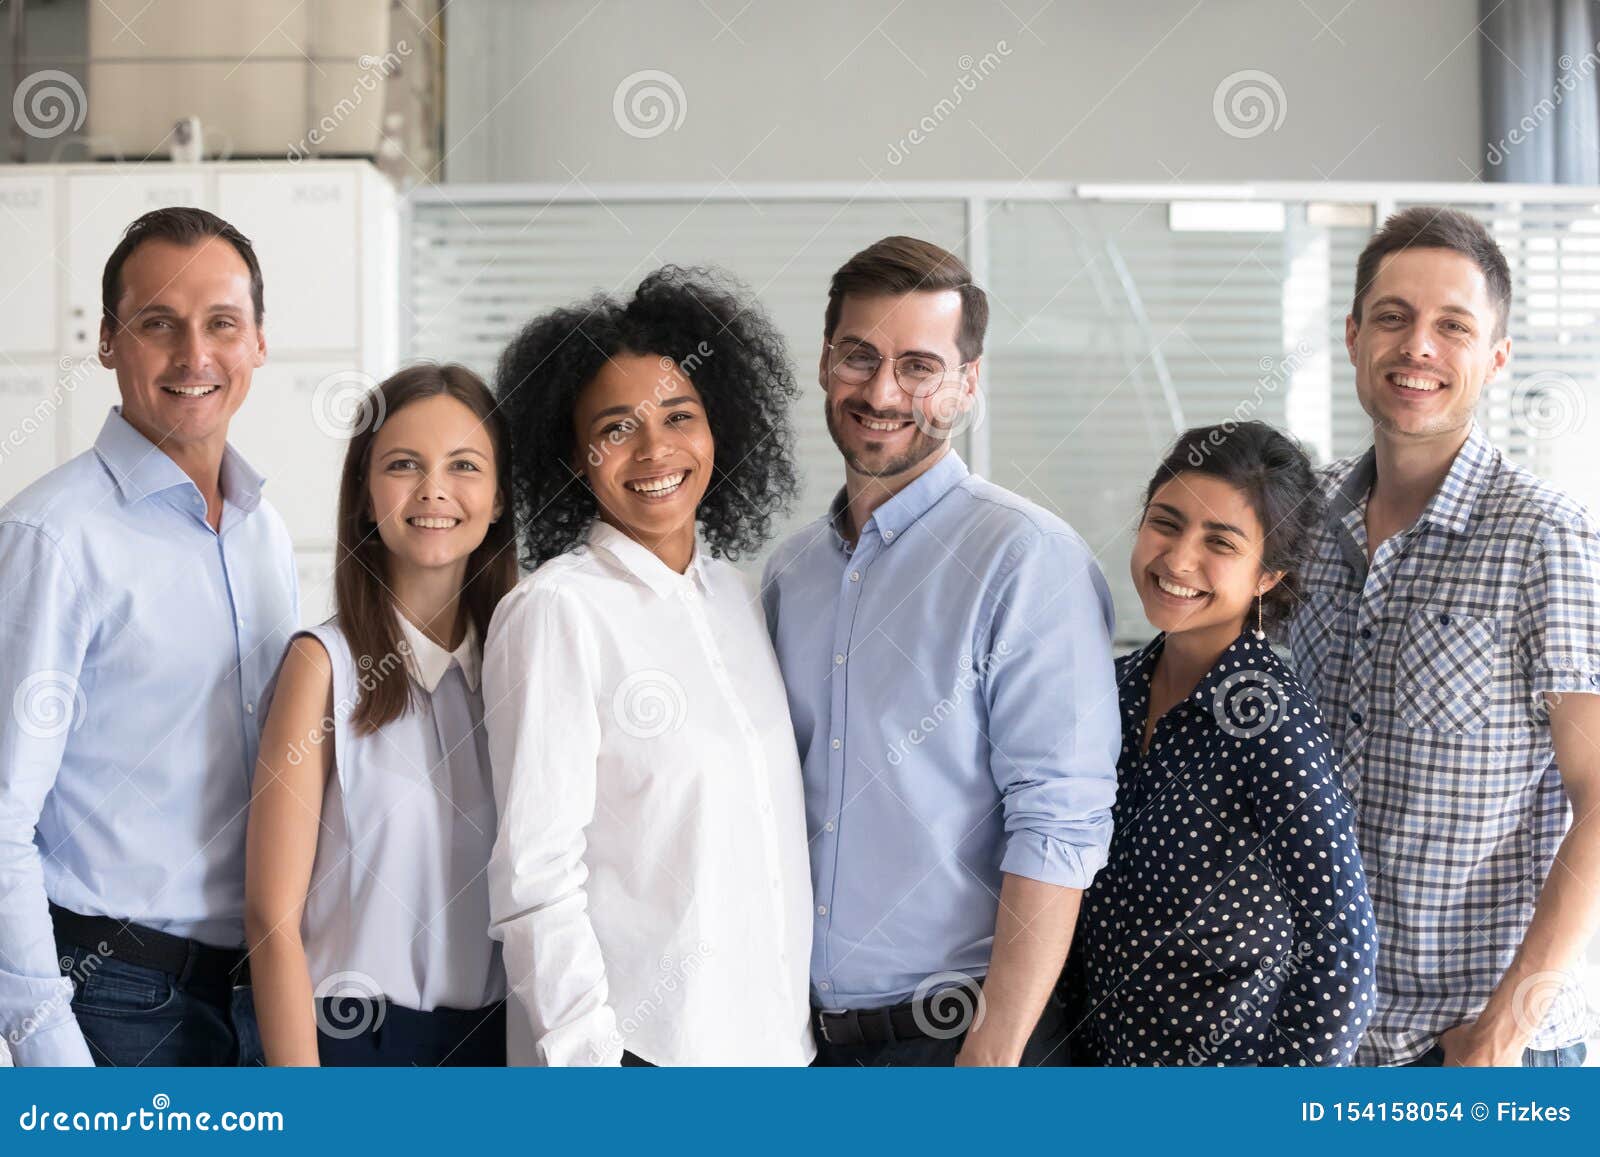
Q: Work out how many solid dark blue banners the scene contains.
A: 1